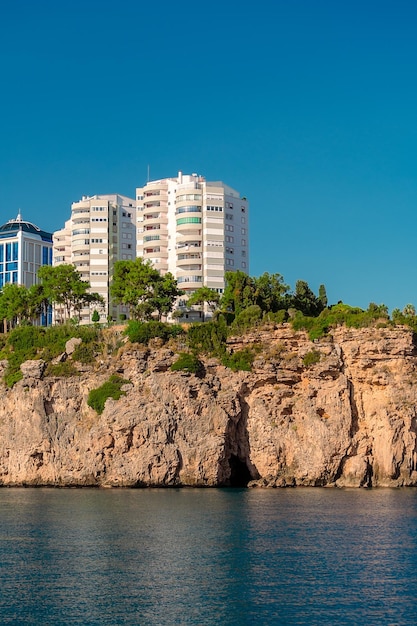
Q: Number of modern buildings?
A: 3